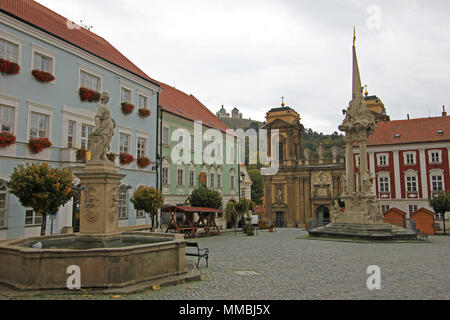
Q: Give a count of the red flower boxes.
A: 10